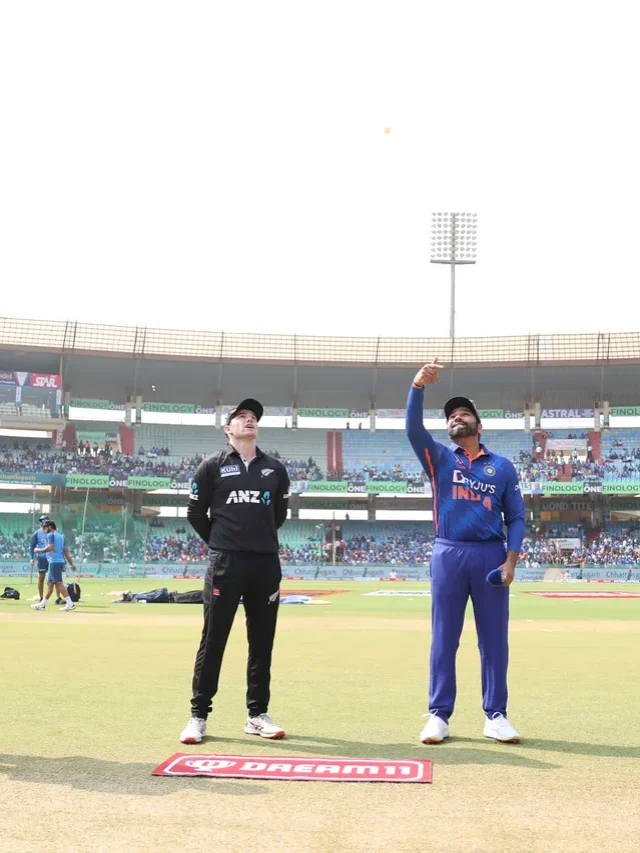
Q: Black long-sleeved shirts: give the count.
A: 1